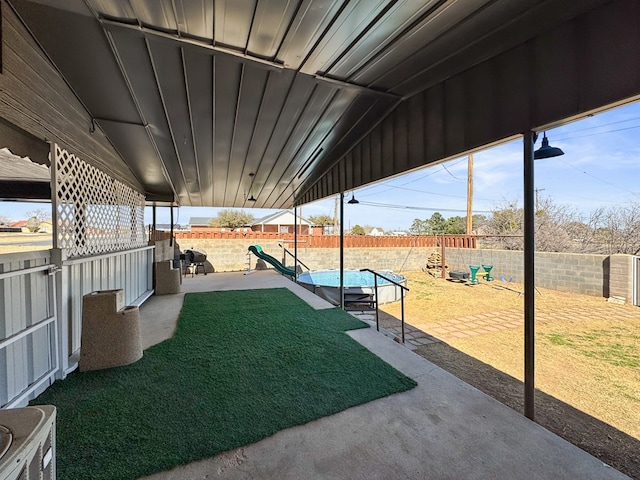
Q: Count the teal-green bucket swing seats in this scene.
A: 2